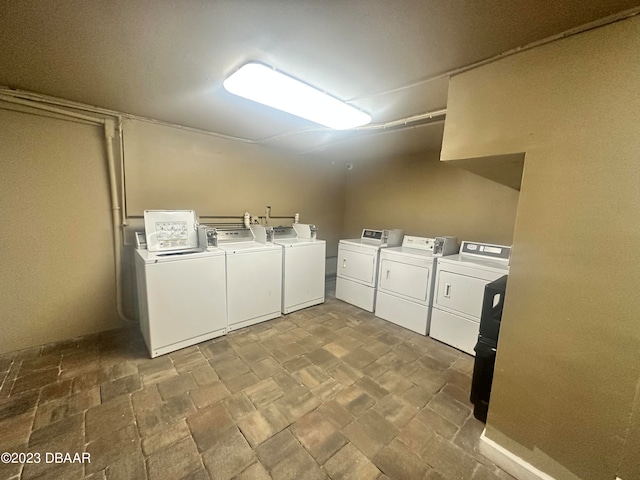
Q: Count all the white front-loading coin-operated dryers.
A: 3